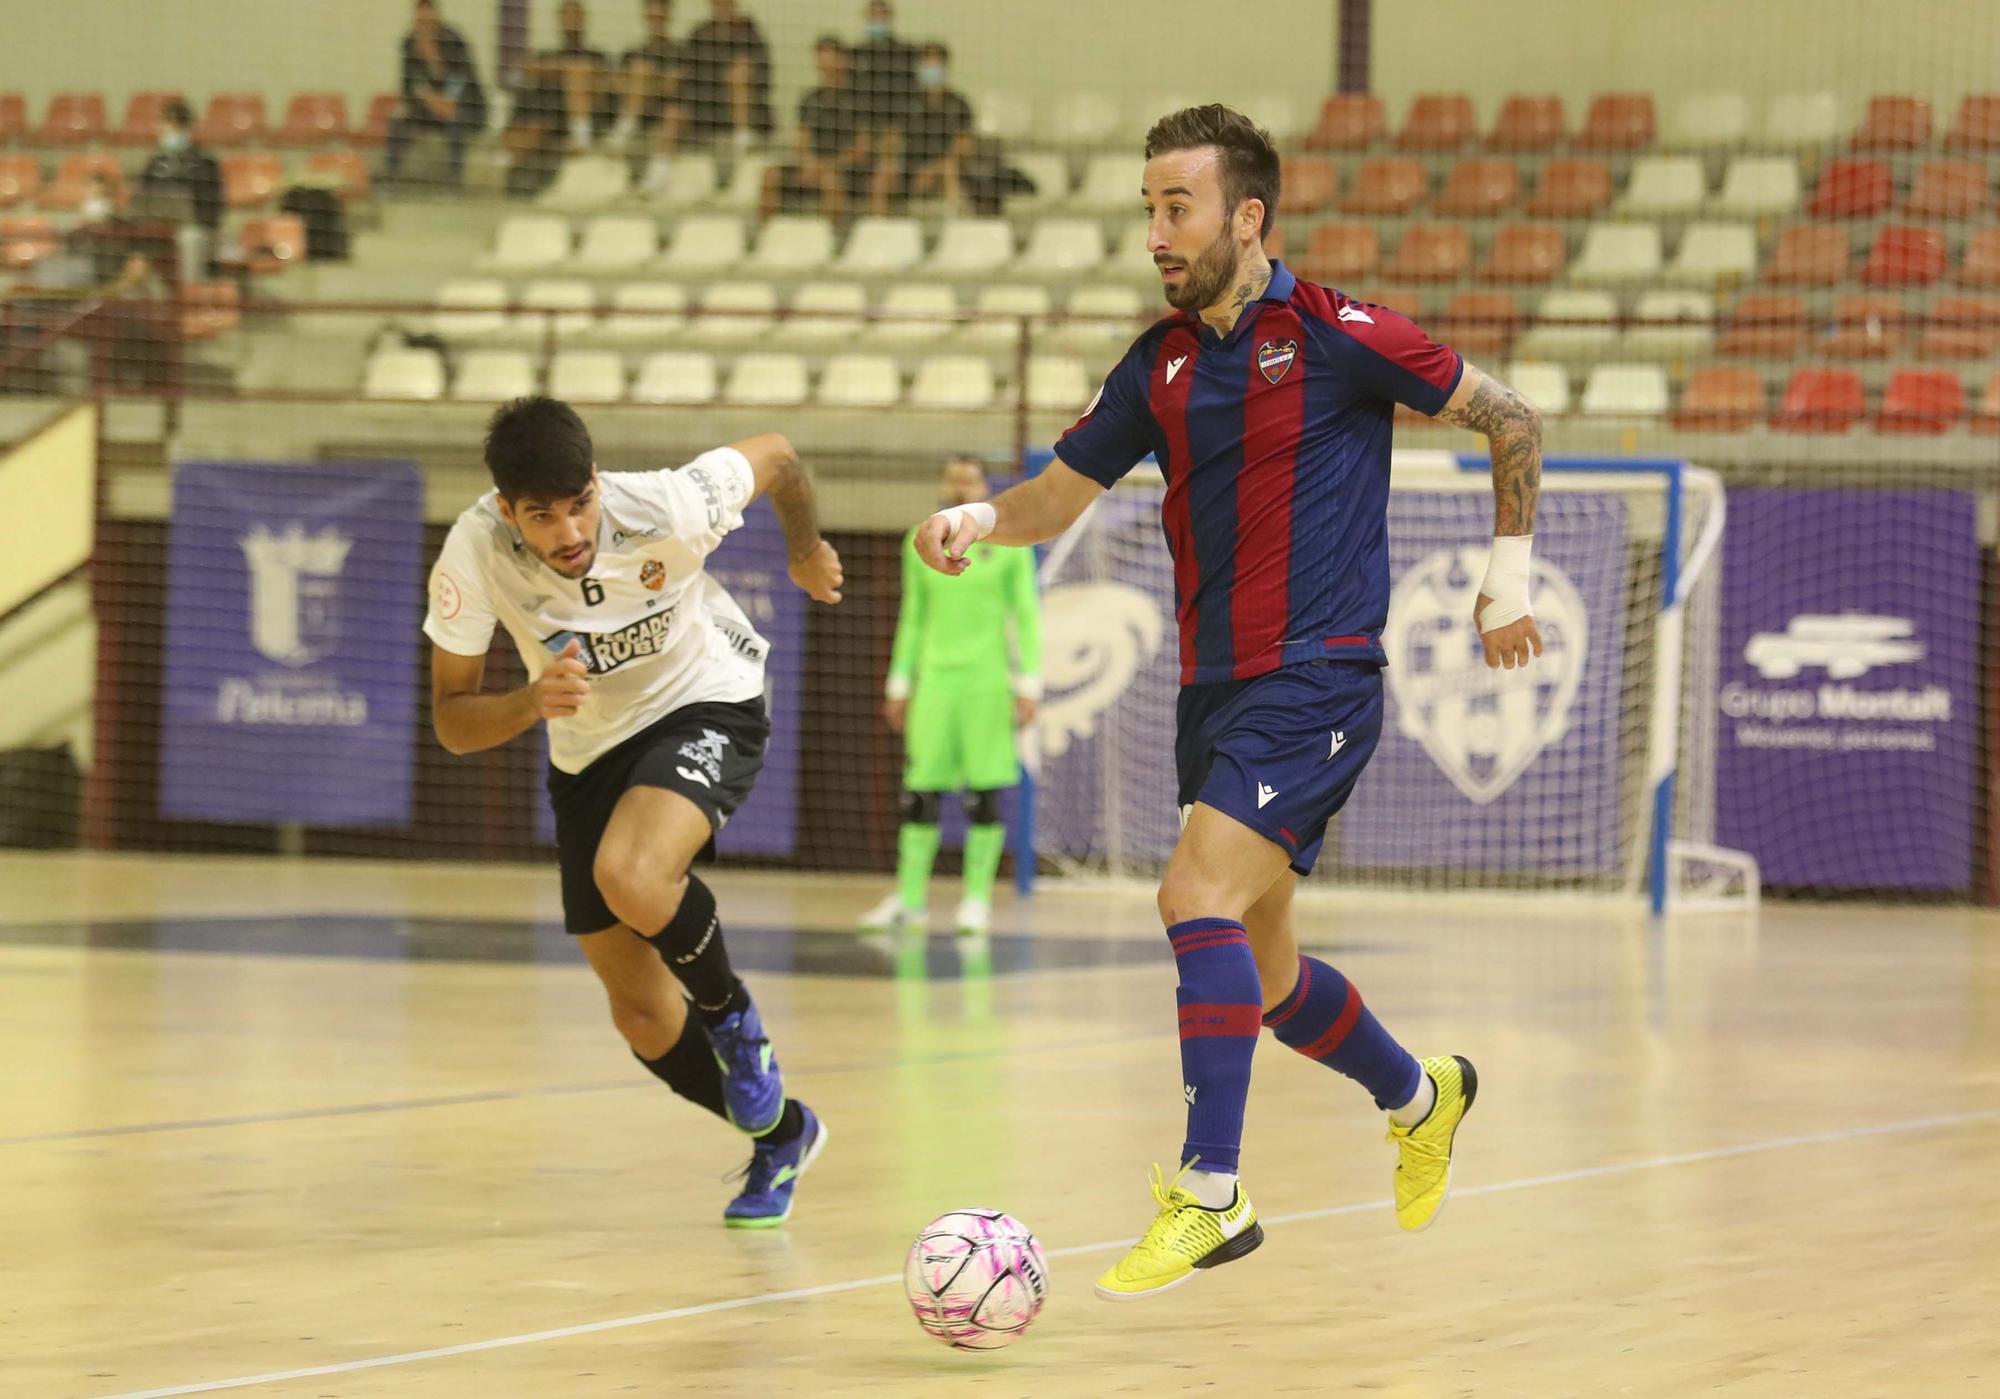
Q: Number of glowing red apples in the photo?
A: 0